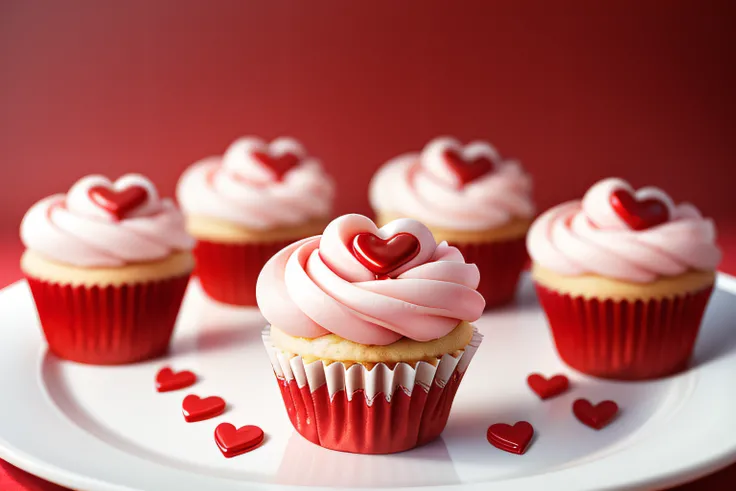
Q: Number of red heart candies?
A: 11